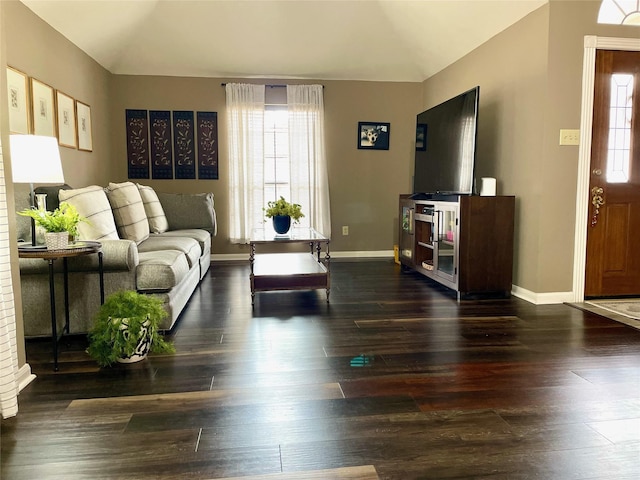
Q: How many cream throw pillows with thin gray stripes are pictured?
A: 3